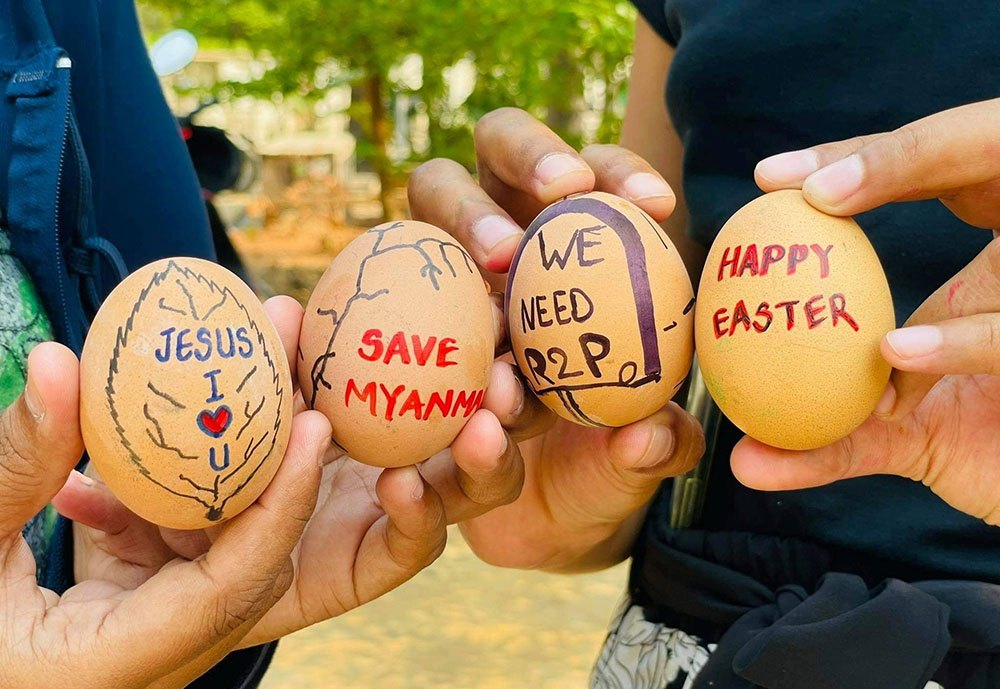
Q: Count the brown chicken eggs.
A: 4